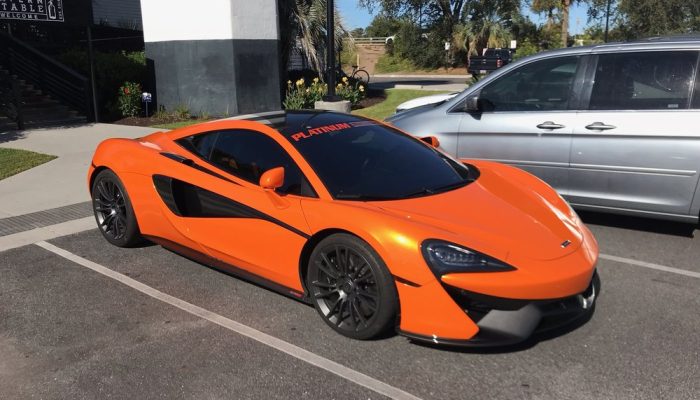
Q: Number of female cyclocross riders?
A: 0